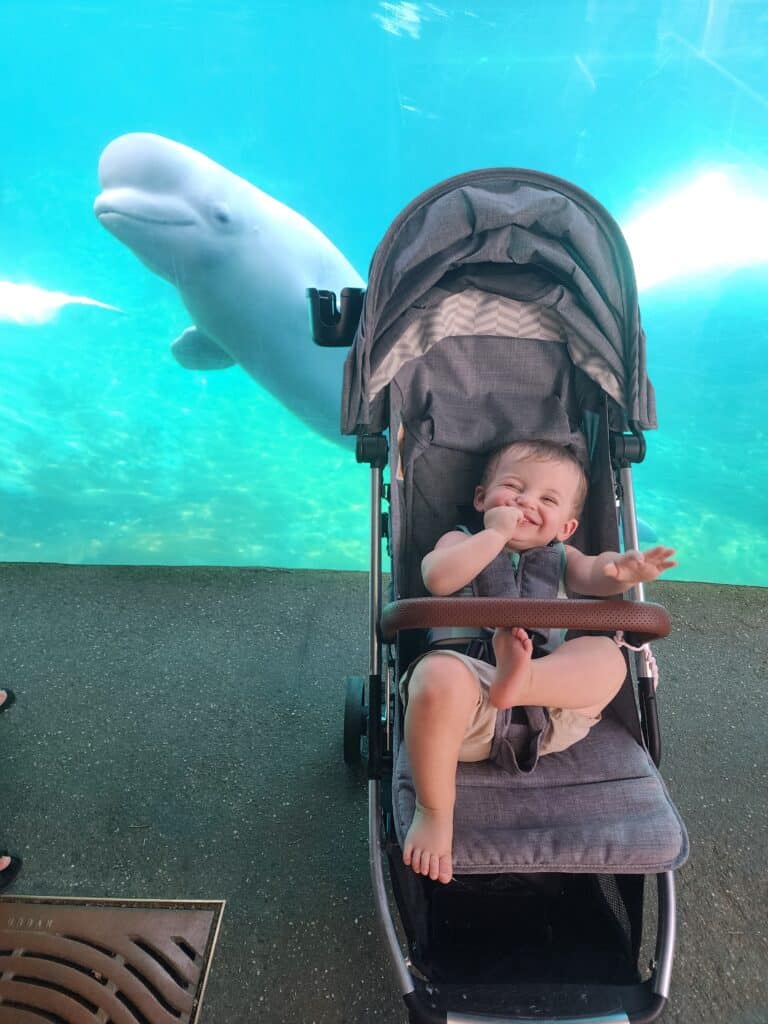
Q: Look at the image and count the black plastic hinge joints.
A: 2